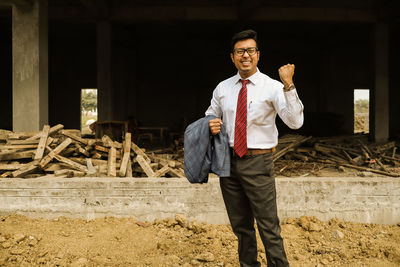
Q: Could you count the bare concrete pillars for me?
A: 3